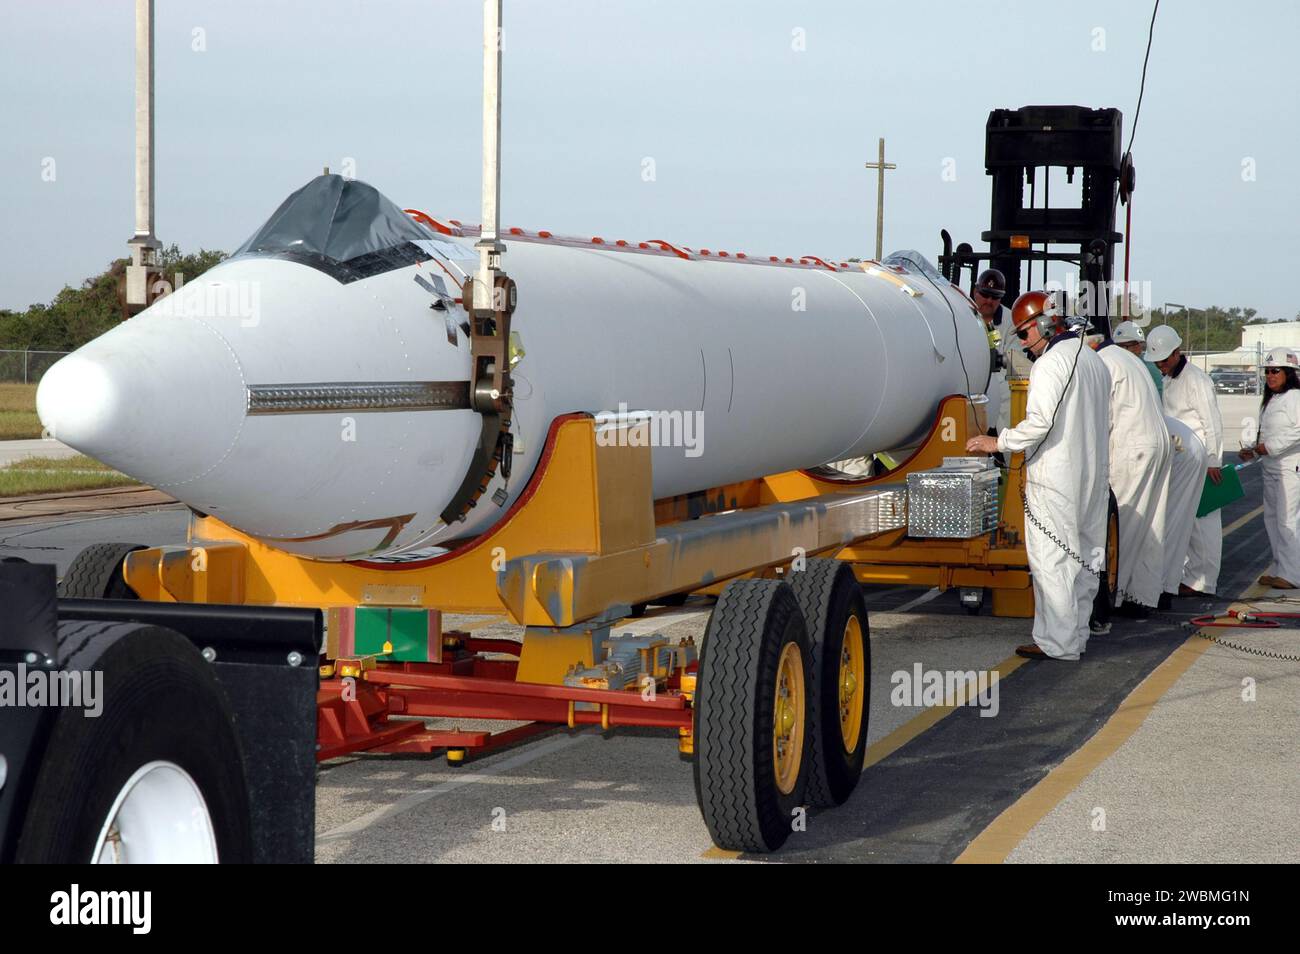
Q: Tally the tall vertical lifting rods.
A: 2